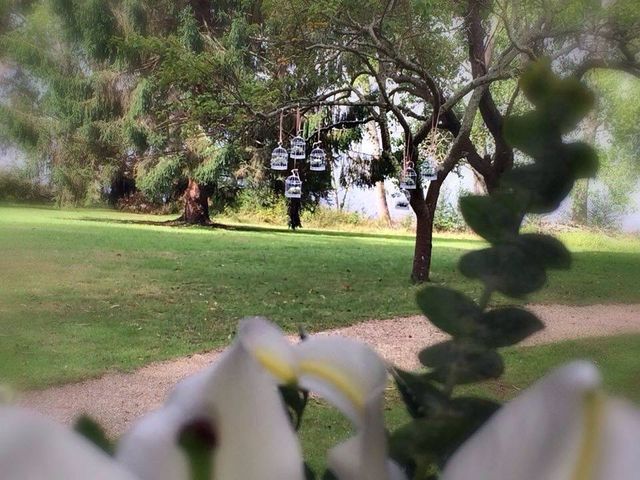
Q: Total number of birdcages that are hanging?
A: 7